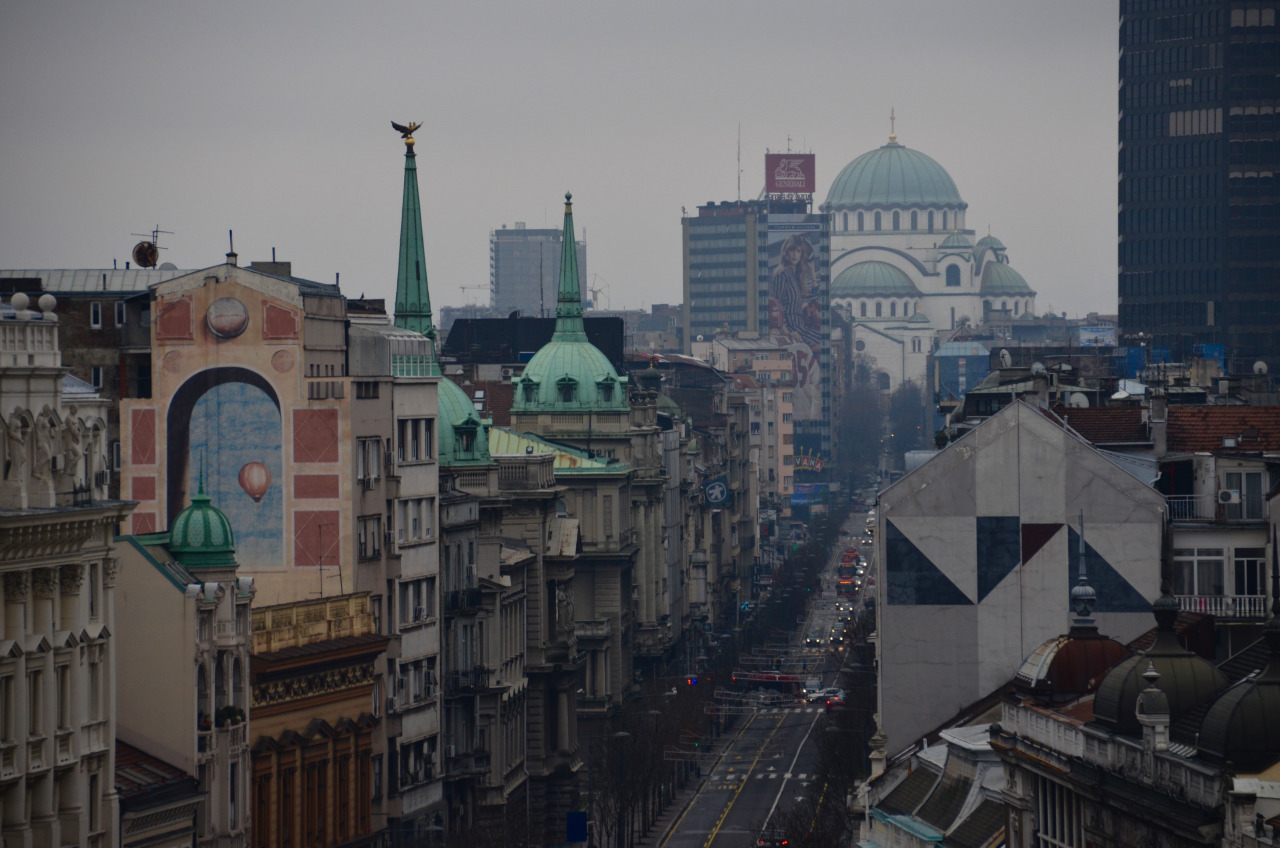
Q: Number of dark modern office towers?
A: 1